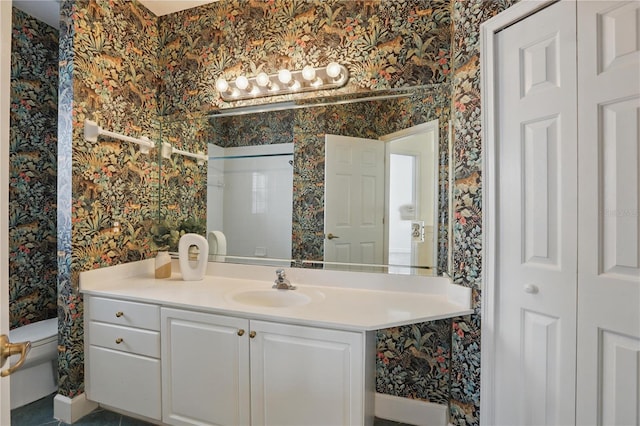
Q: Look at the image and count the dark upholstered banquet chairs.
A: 0